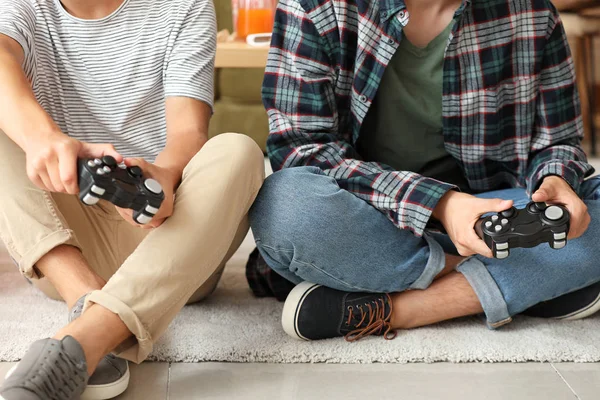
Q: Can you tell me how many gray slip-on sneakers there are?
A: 2